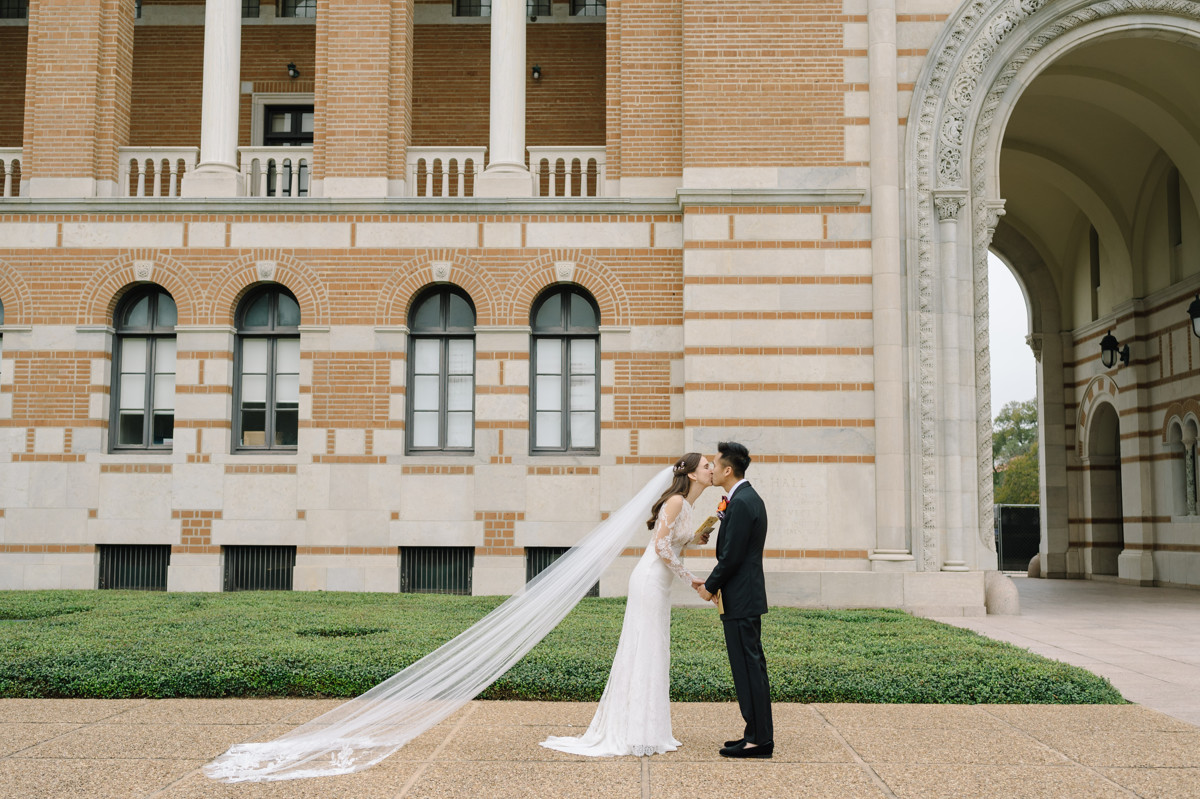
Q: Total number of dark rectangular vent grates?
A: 4